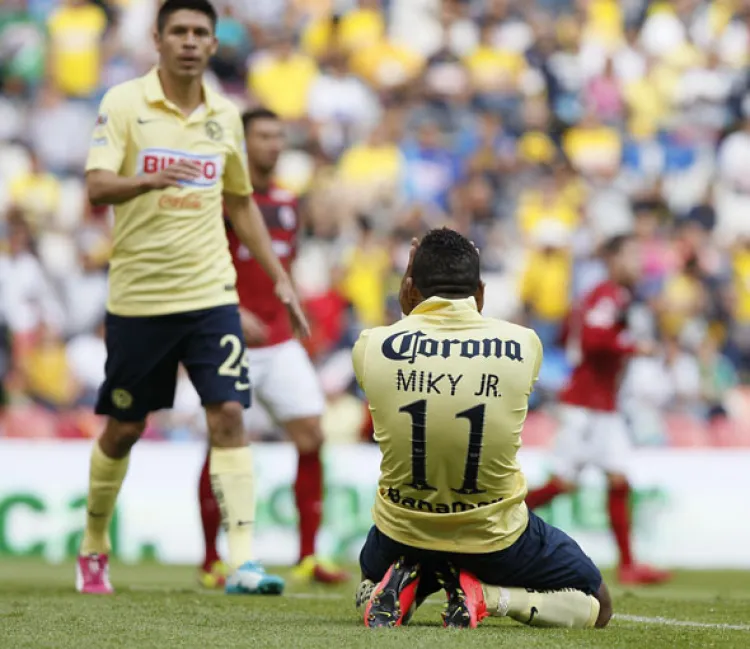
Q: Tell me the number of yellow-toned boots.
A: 2